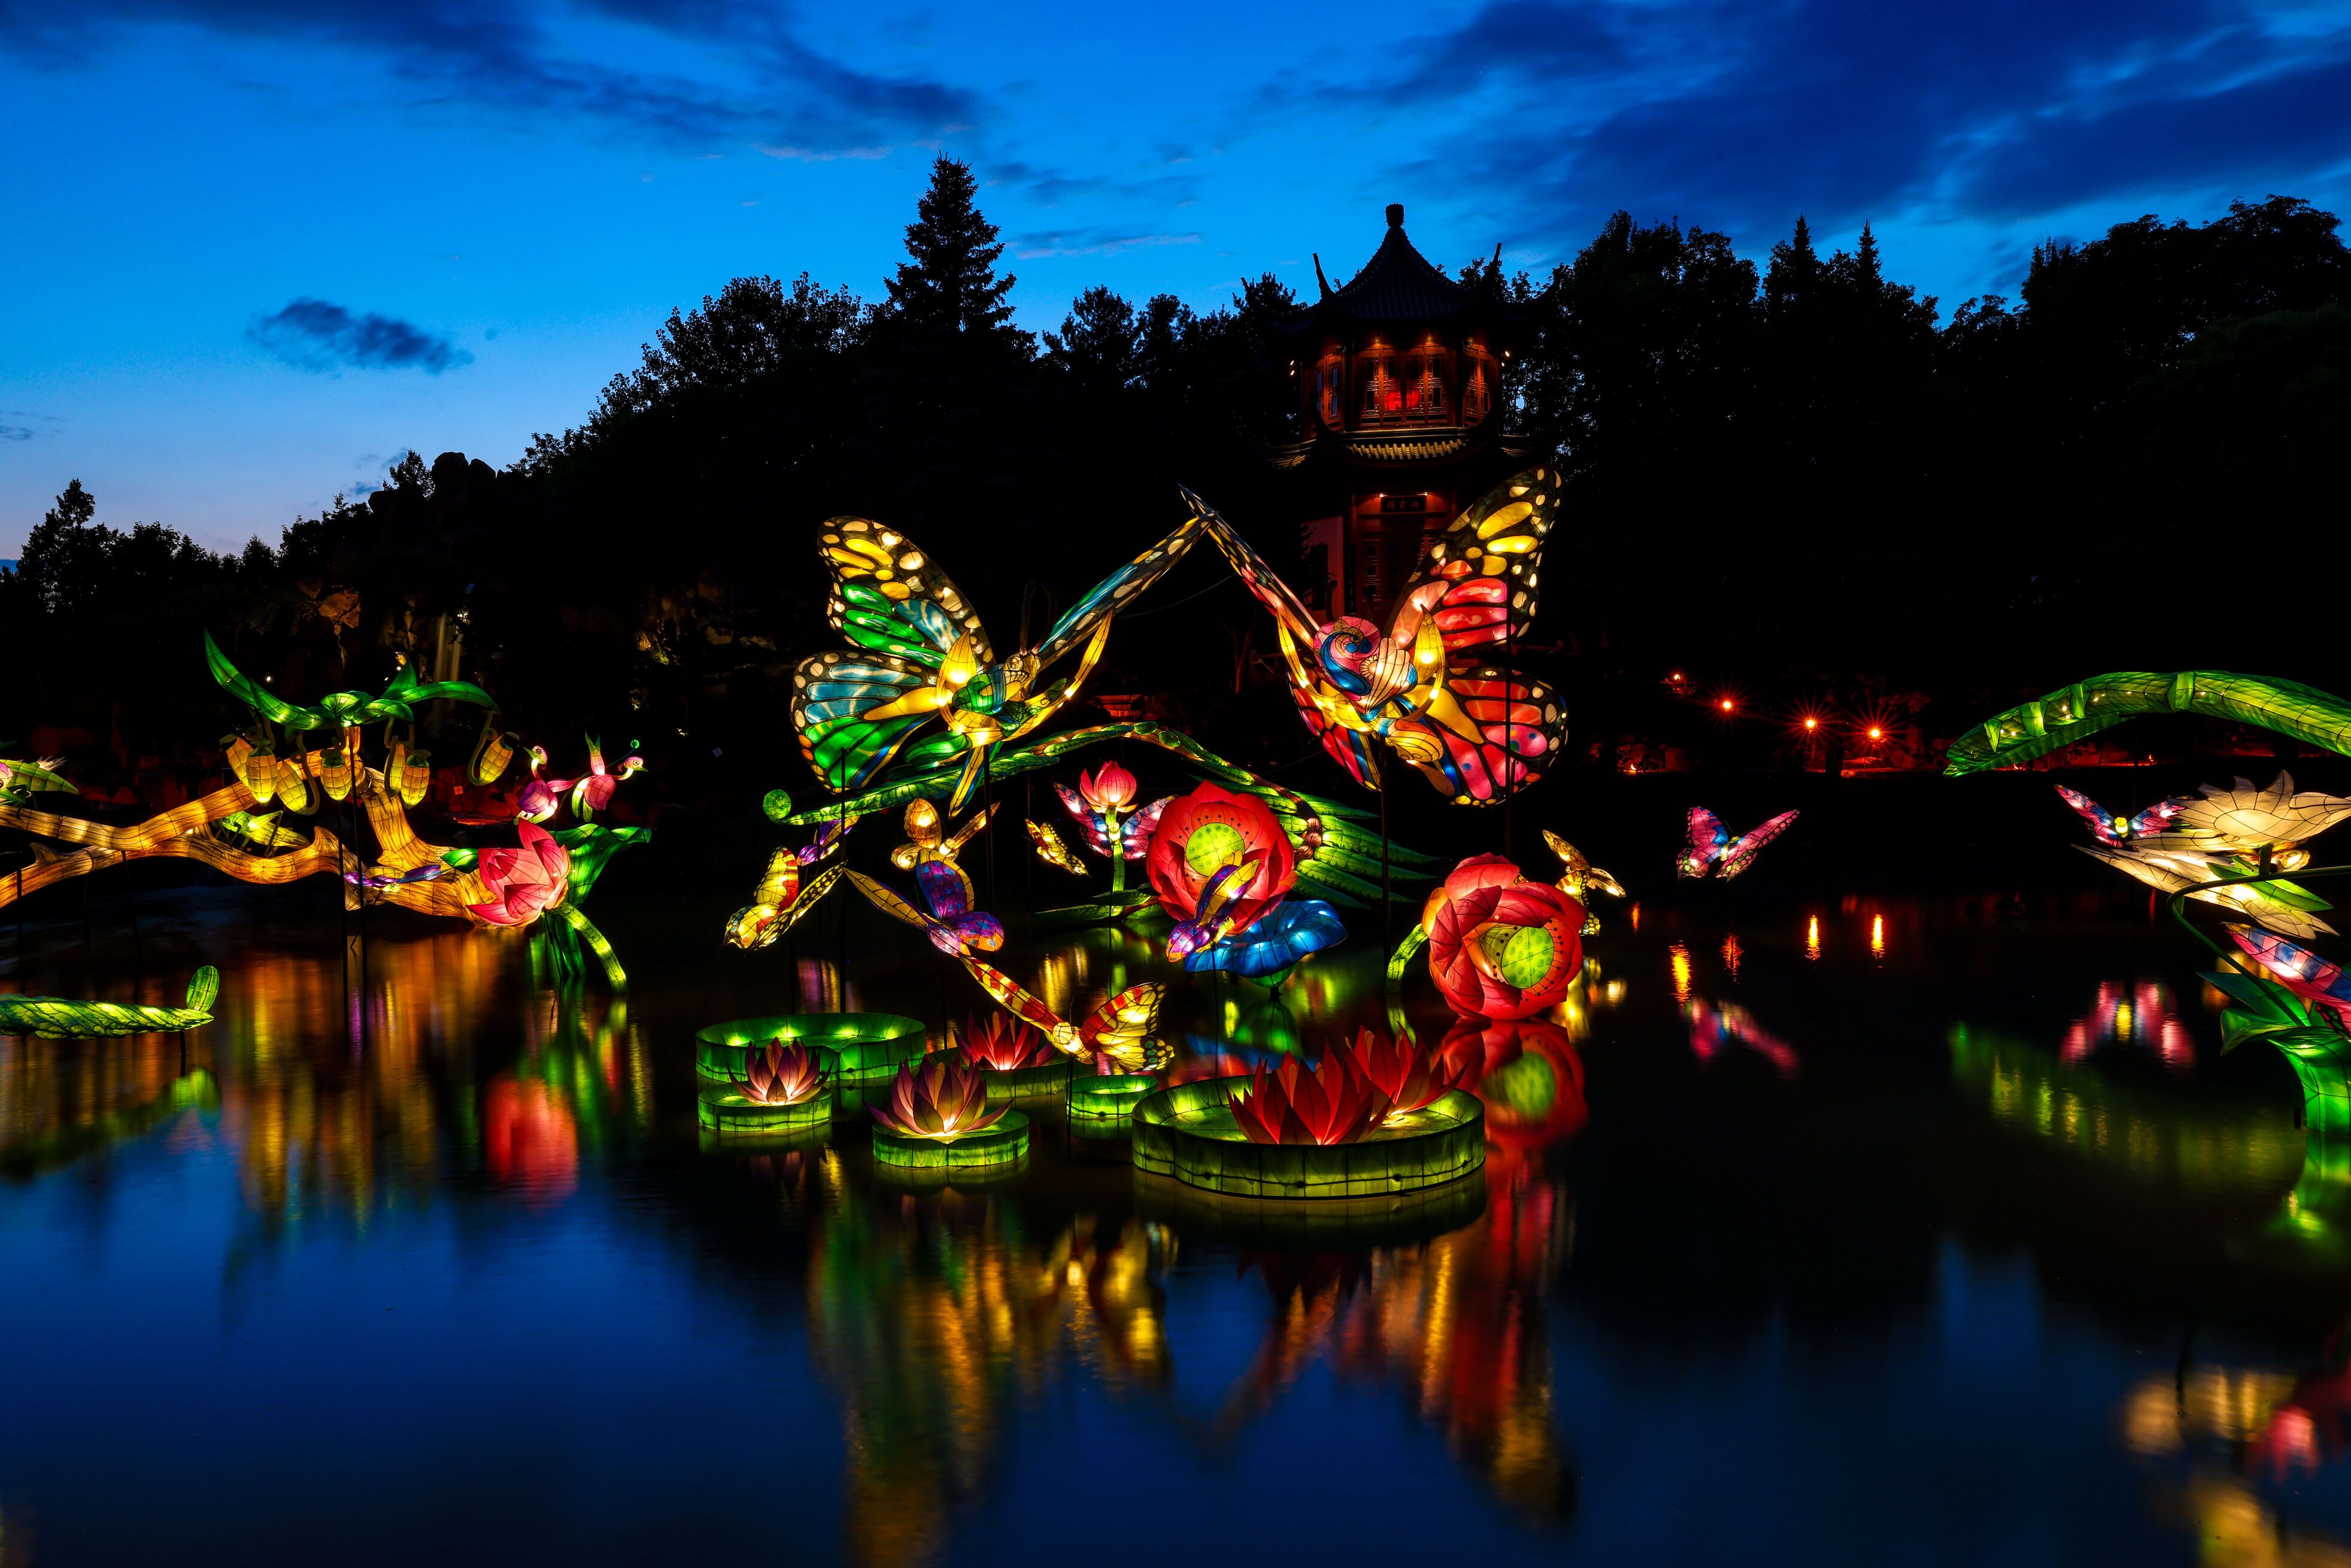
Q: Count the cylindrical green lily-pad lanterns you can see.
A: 6